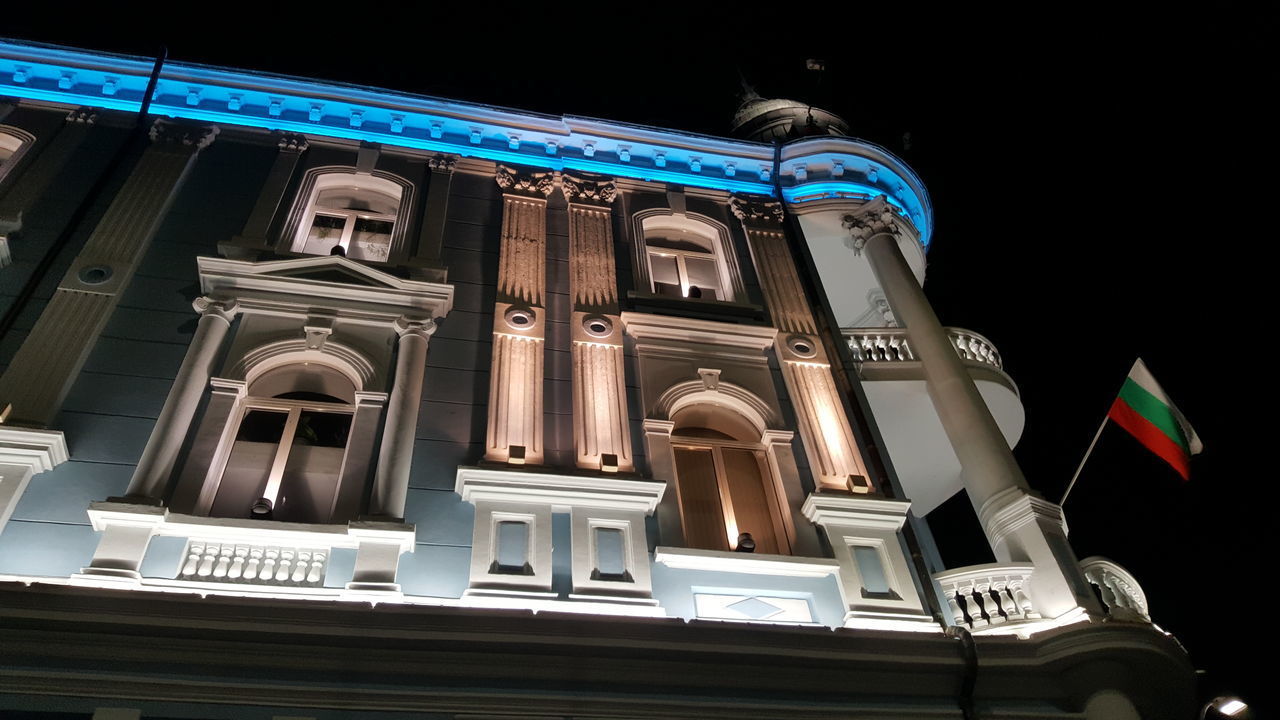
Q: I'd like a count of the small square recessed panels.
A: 3